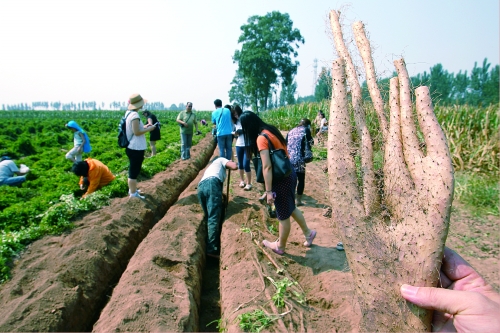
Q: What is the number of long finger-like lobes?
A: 6